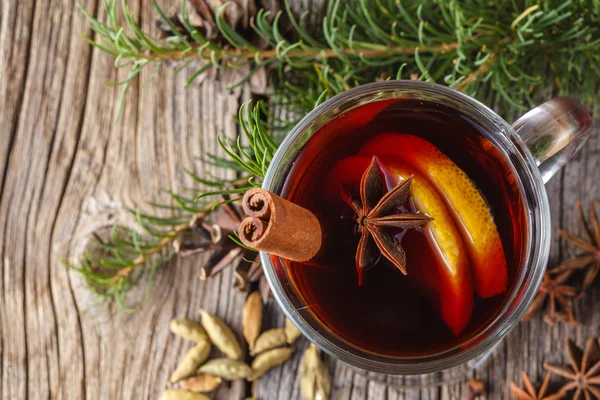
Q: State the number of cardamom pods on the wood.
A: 11